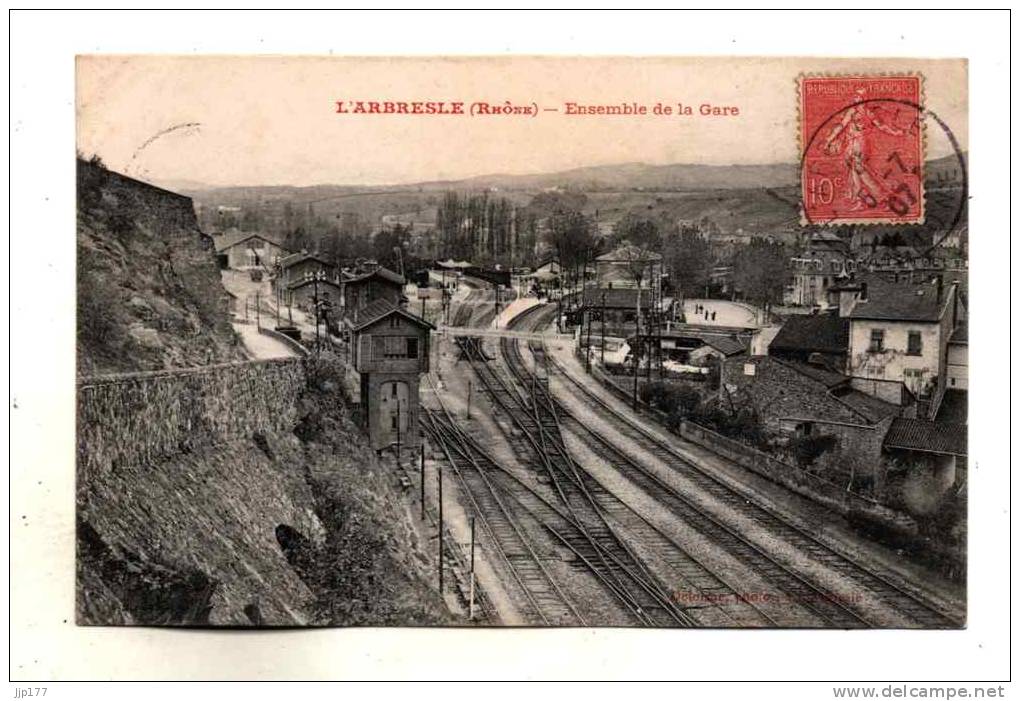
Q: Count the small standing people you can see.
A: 4